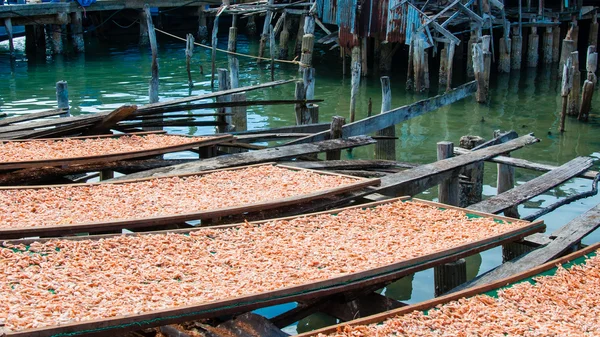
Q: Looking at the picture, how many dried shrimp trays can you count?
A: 4